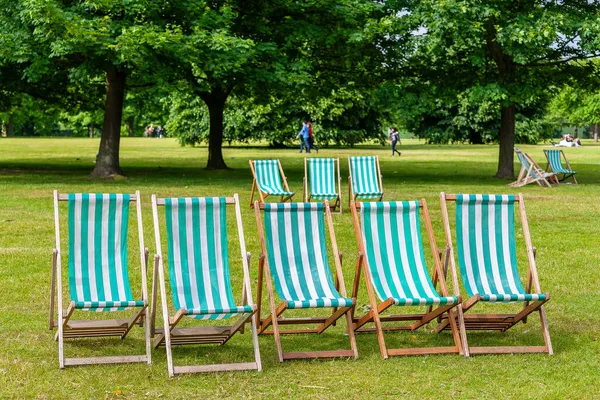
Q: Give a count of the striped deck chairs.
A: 10